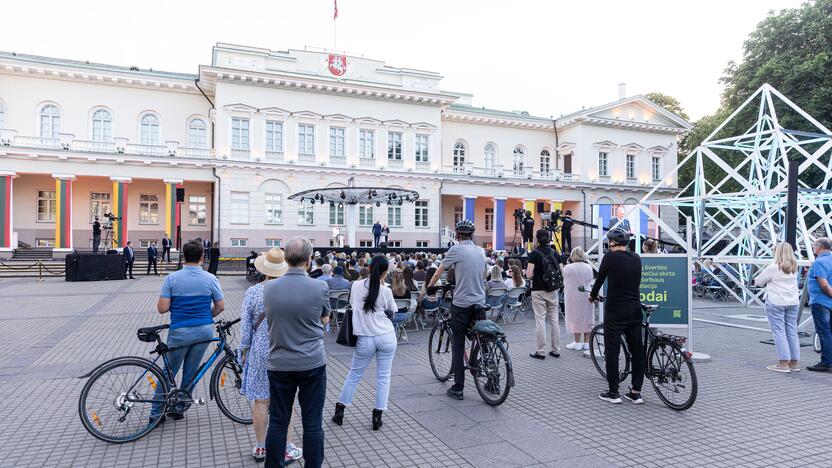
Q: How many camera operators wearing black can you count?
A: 3